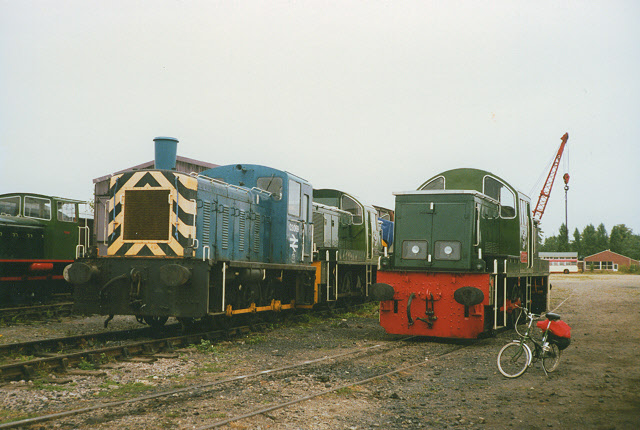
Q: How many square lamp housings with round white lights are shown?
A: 2